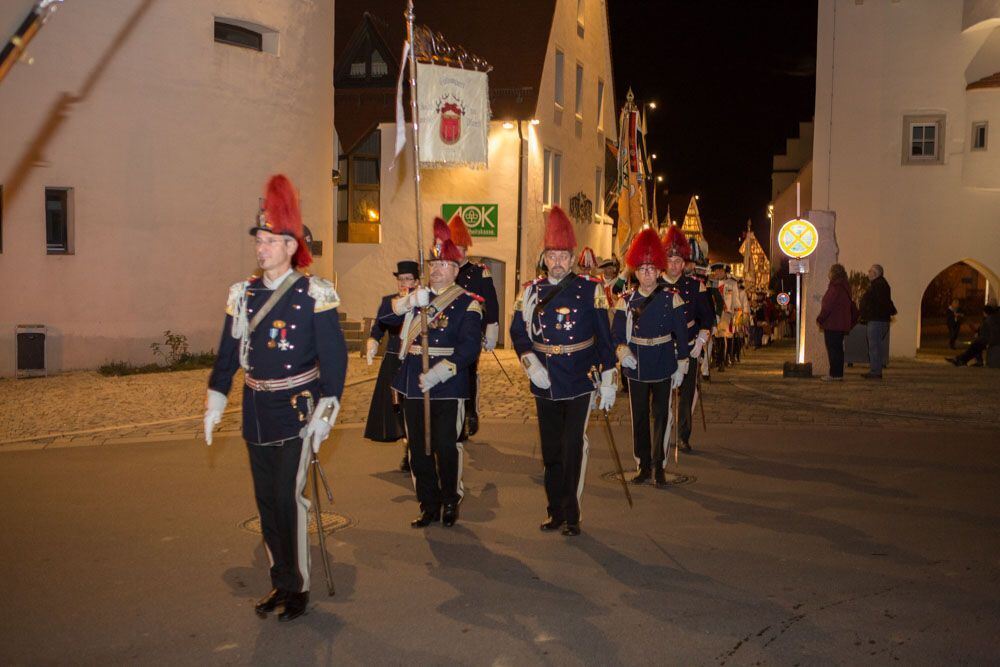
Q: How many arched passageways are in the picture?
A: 1